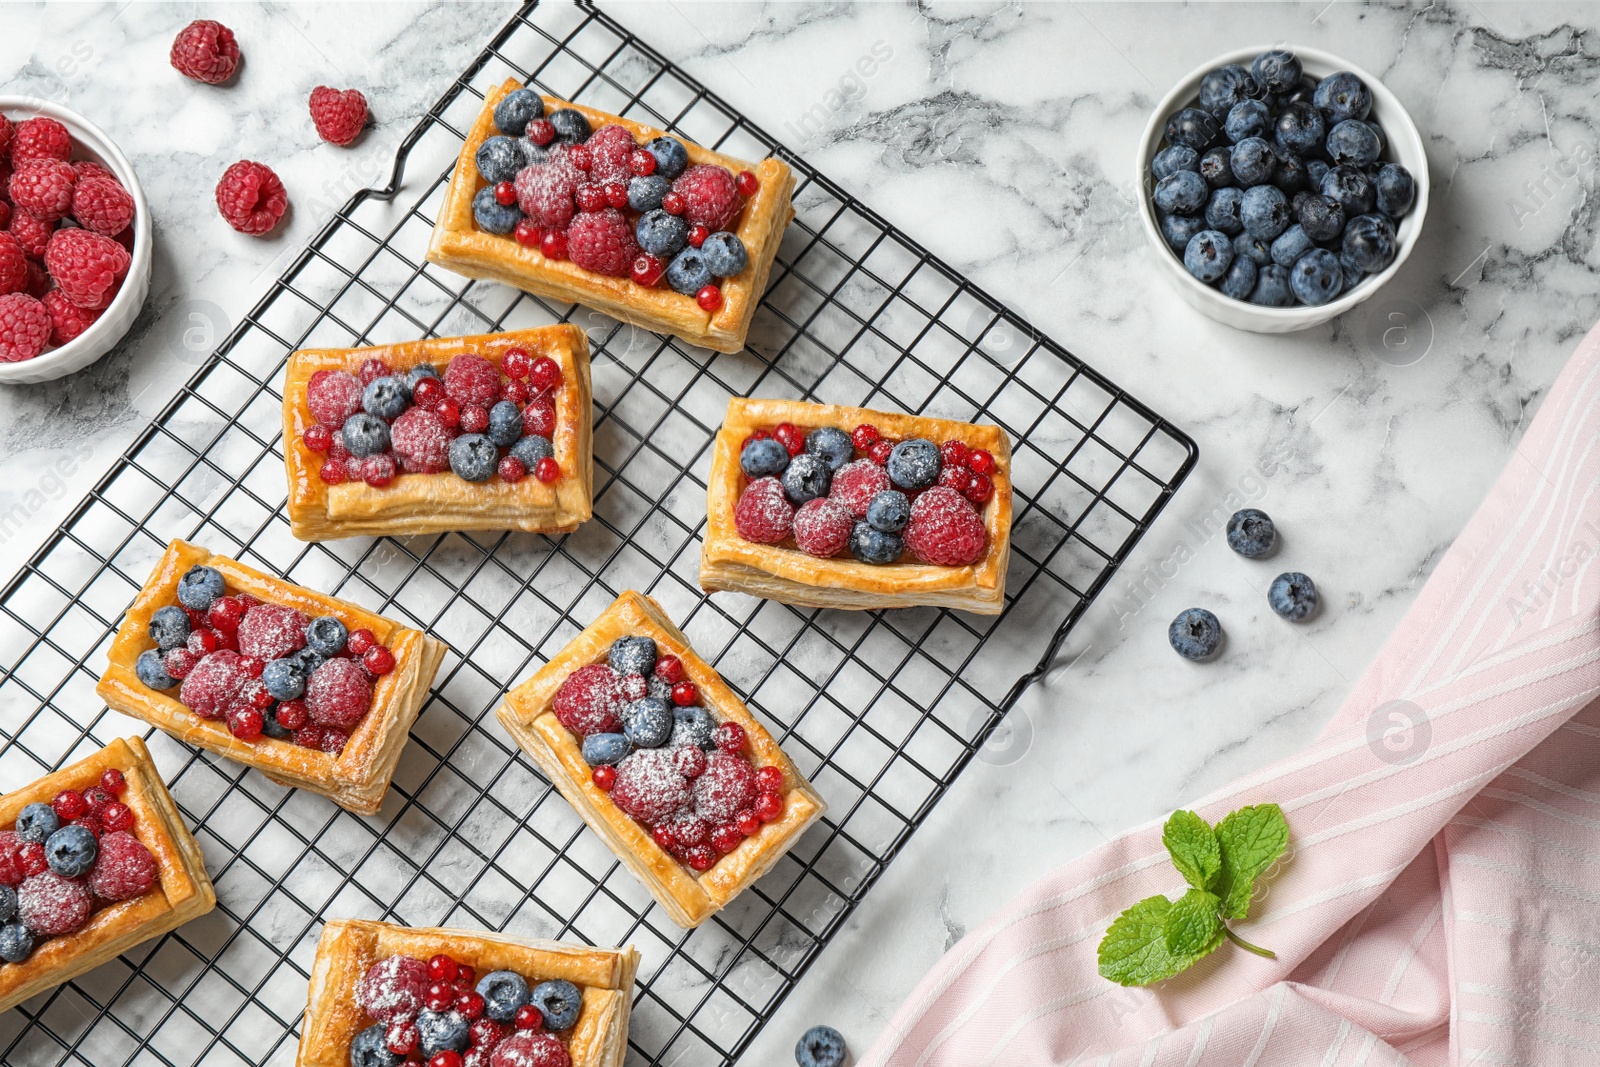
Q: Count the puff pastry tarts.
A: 7